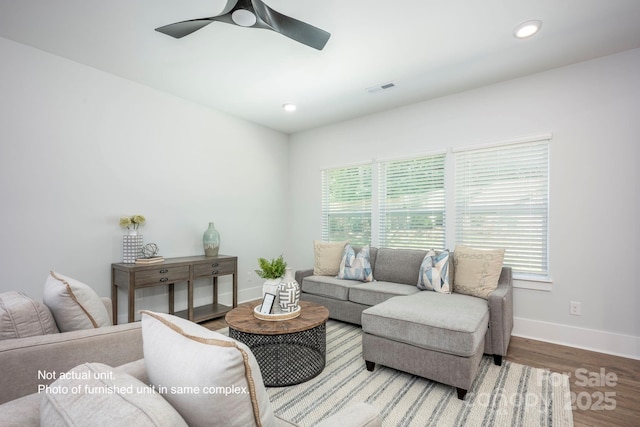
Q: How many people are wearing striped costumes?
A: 0